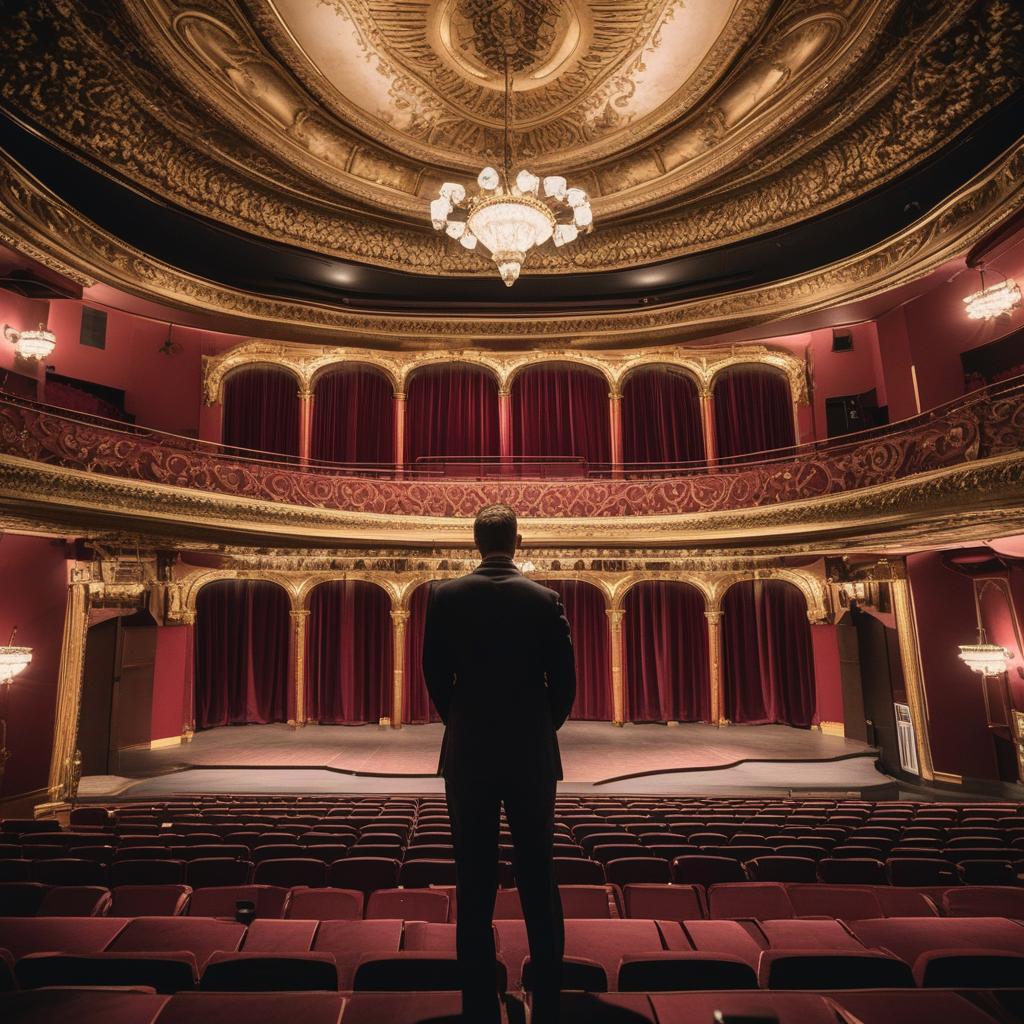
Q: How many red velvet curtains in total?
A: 12